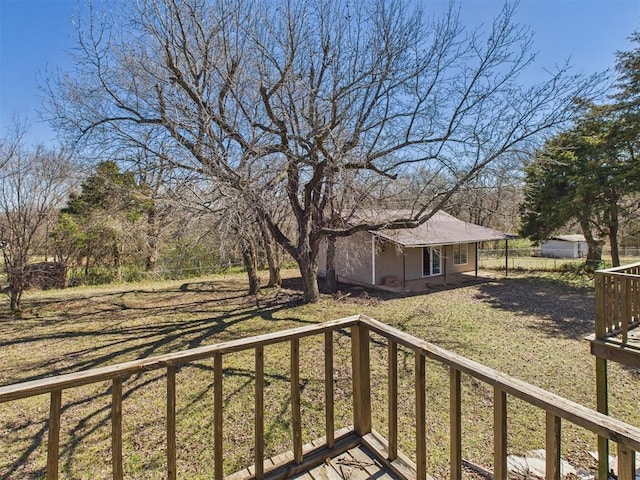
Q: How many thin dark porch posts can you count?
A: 4